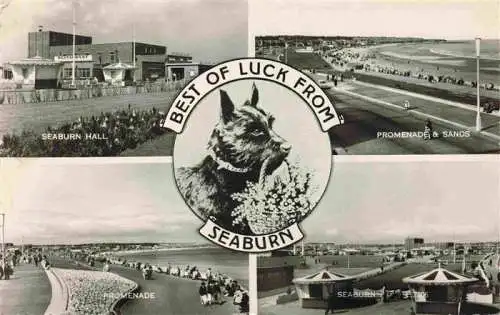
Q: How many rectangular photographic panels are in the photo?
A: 4